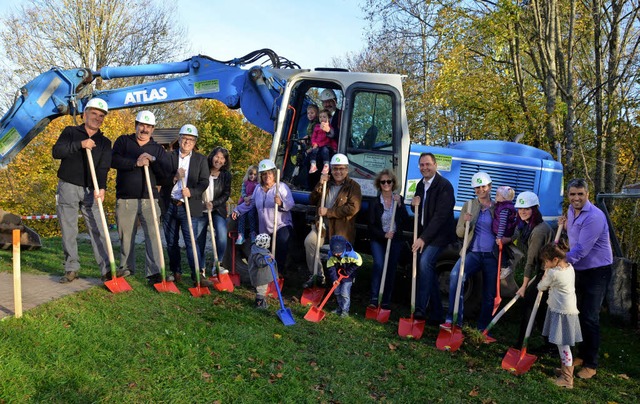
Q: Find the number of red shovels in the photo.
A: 14